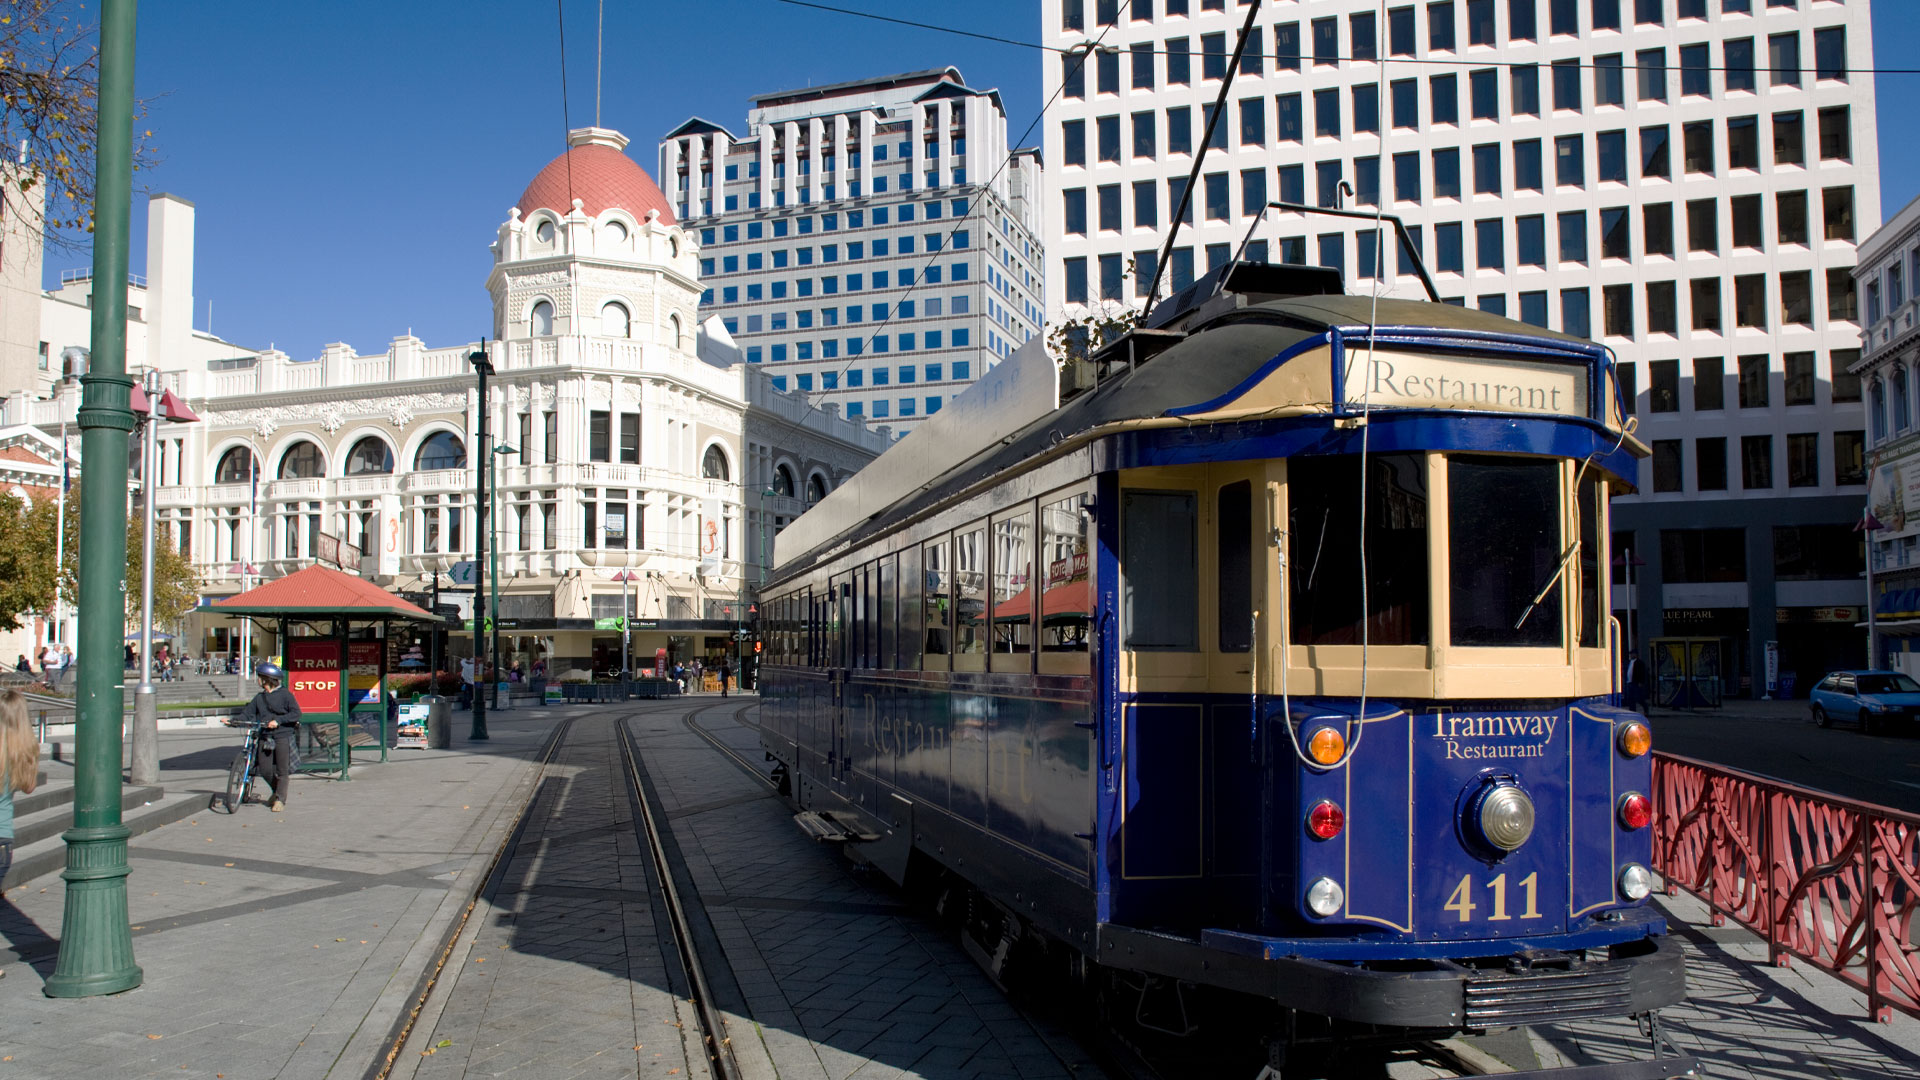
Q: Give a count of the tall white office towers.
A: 2